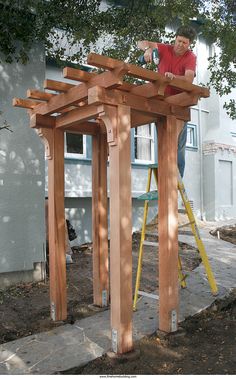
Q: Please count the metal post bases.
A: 4